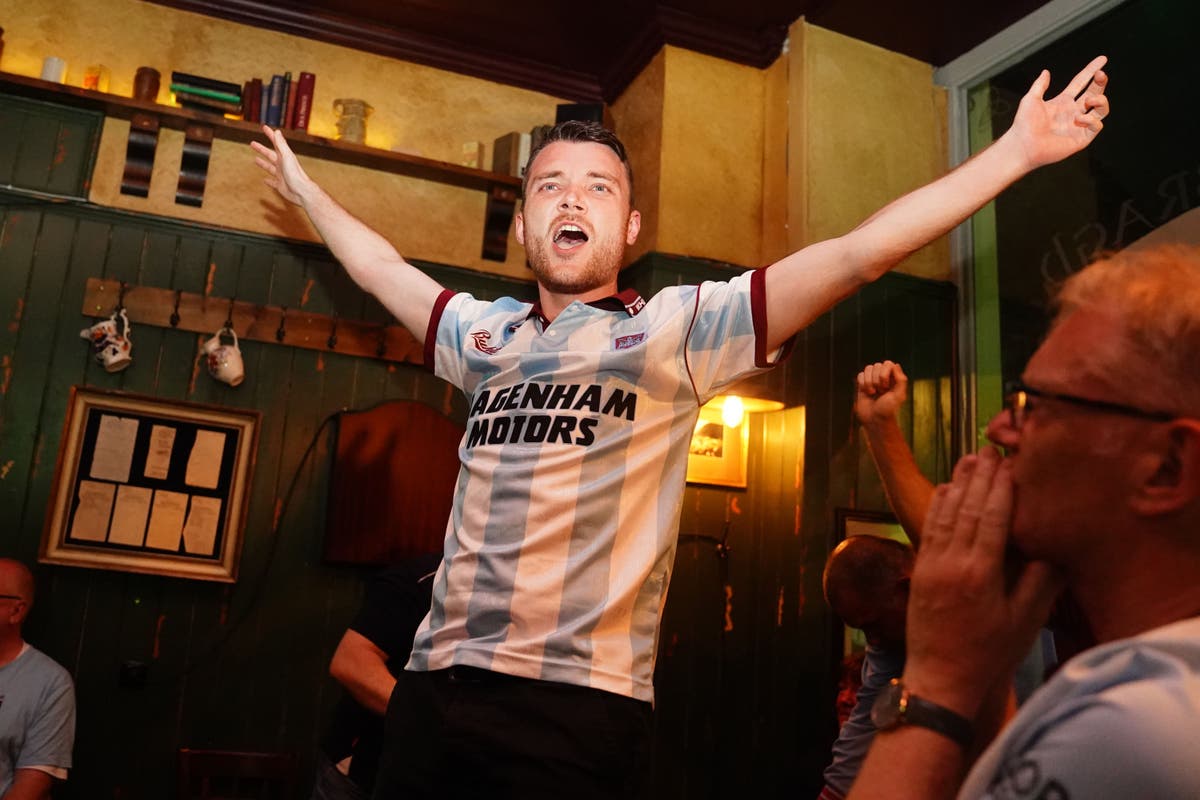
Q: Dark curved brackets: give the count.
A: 3